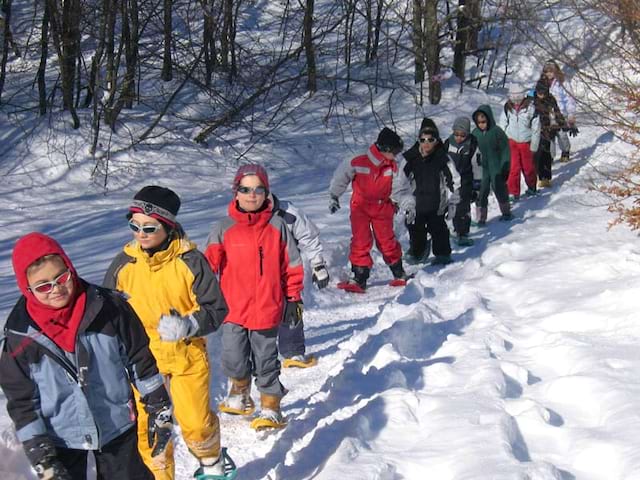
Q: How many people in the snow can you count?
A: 11